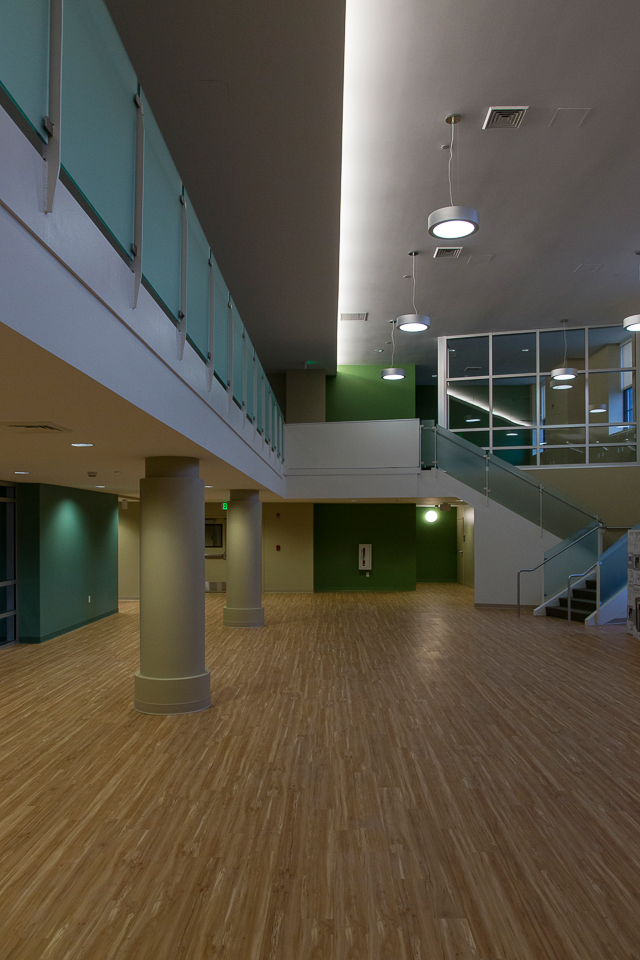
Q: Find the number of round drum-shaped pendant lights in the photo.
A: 5